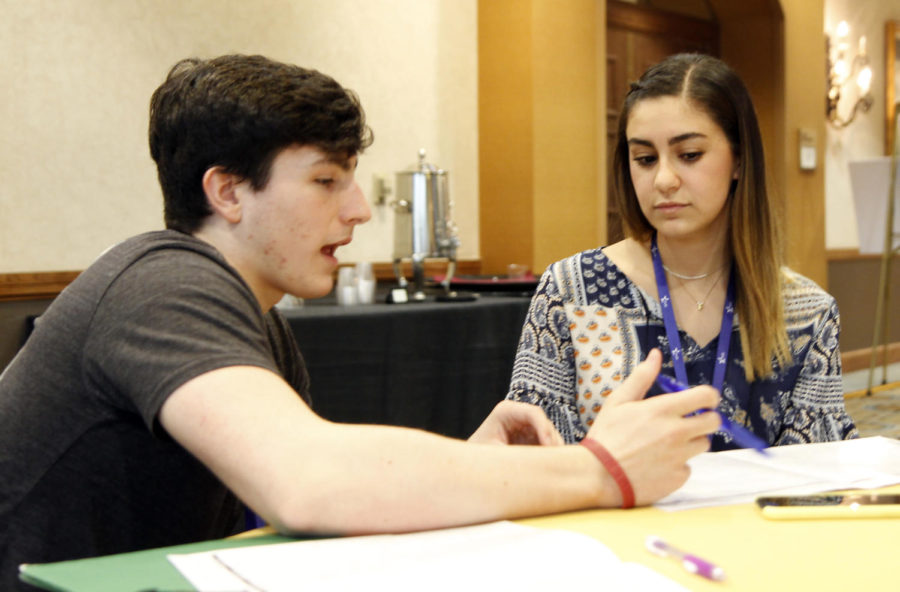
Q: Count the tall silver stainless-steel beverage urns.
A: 1